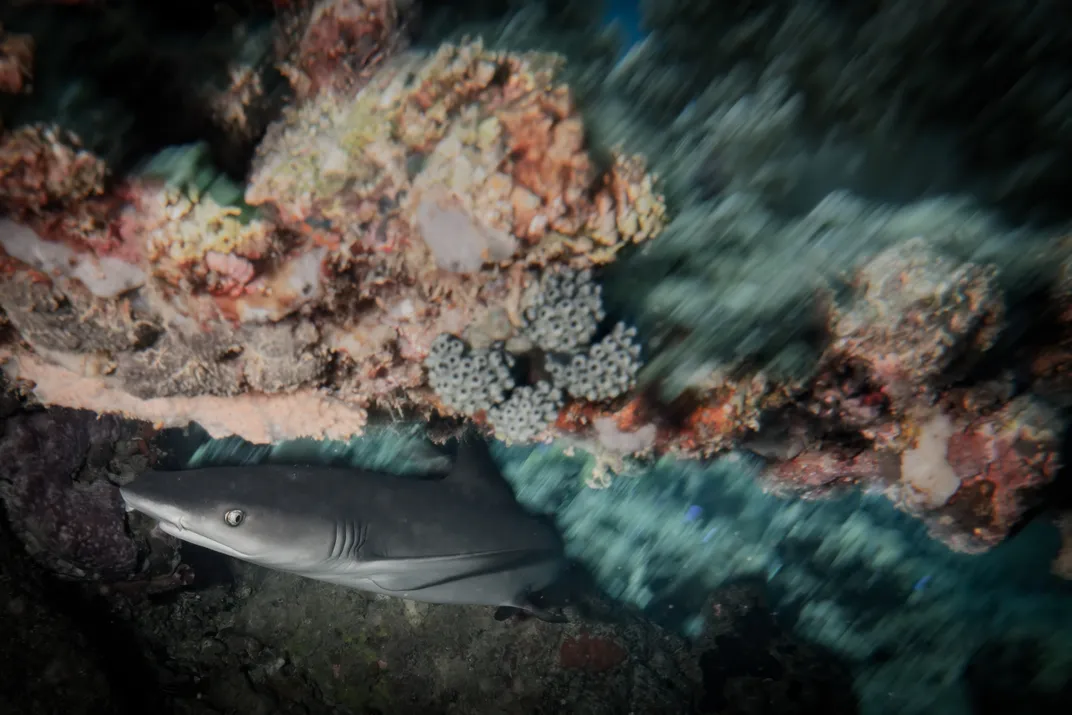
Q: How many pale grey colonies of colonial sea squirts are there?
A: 4